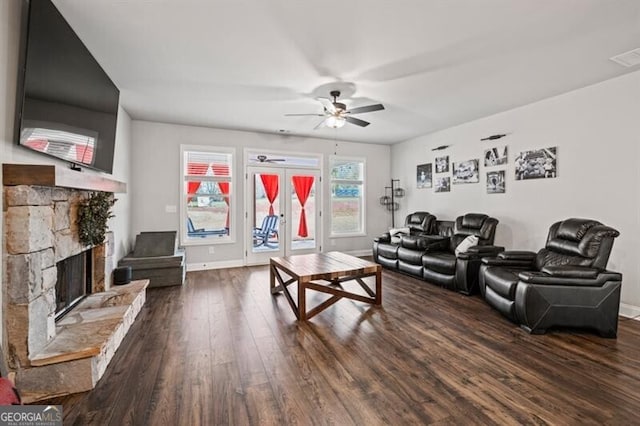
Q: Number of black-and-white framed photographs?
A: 7